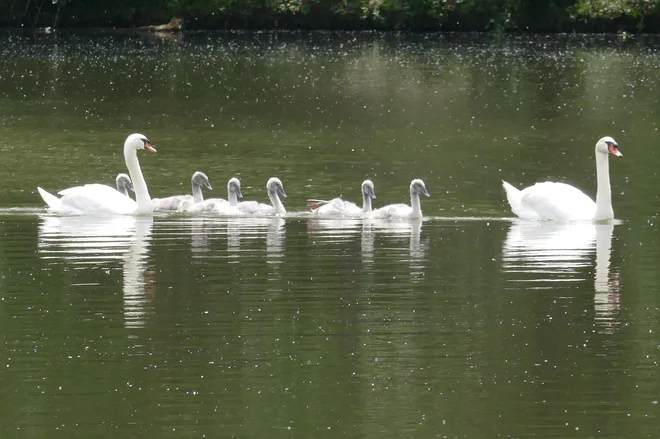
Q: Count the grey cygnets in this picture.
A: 6